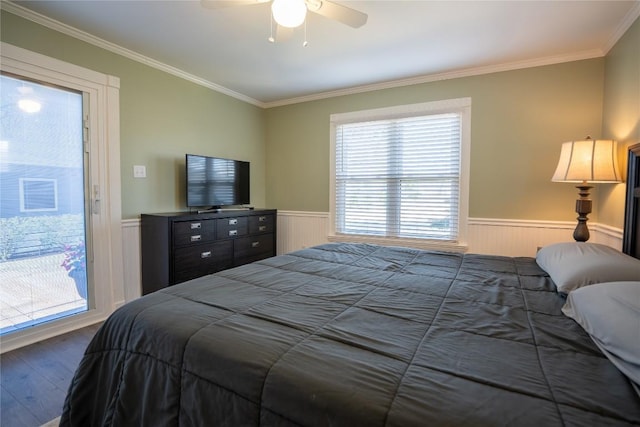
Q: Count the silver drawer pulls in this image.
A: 8